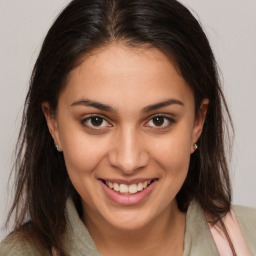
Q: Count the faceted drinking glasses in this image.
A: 0